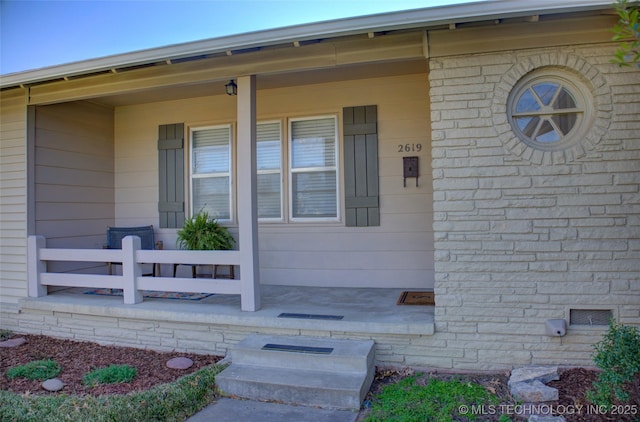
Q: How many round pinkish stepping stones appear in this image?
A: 3